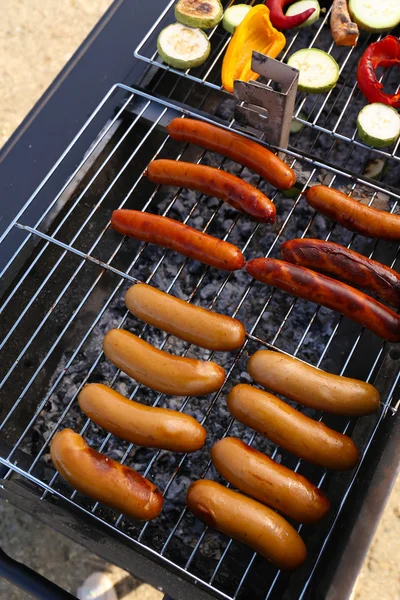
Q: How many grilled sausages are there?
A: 14